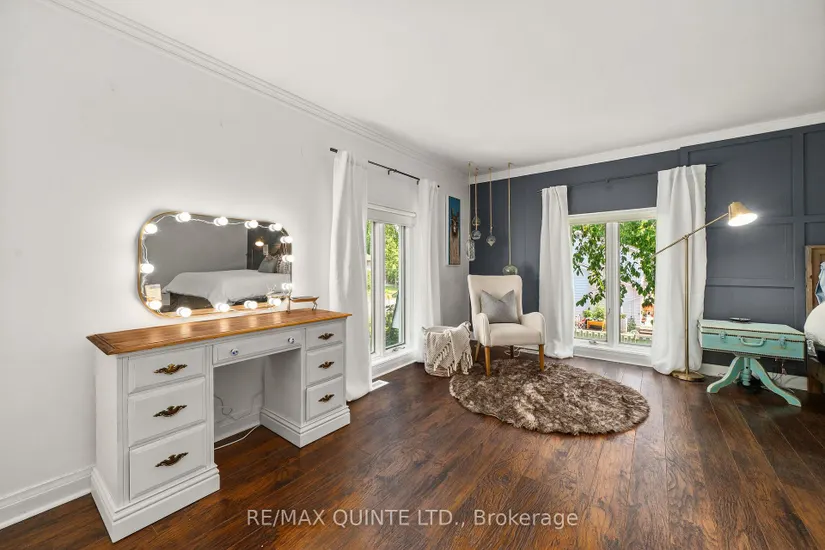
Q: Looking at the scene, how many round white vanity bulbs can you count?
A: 14